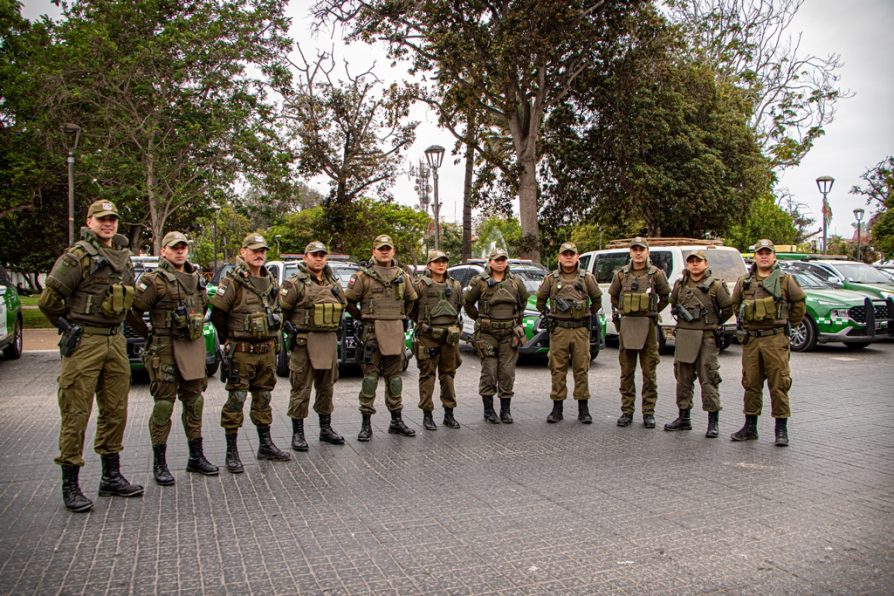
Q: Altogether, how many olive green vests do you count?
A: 11